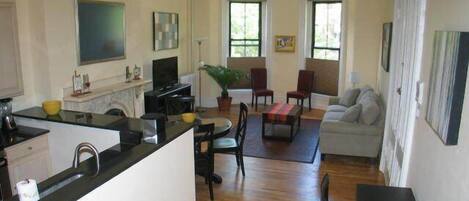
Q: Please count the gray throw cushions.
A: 2